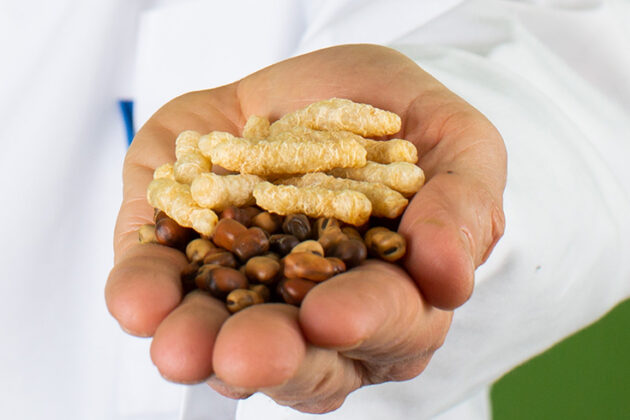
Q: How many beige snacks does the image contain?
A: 11